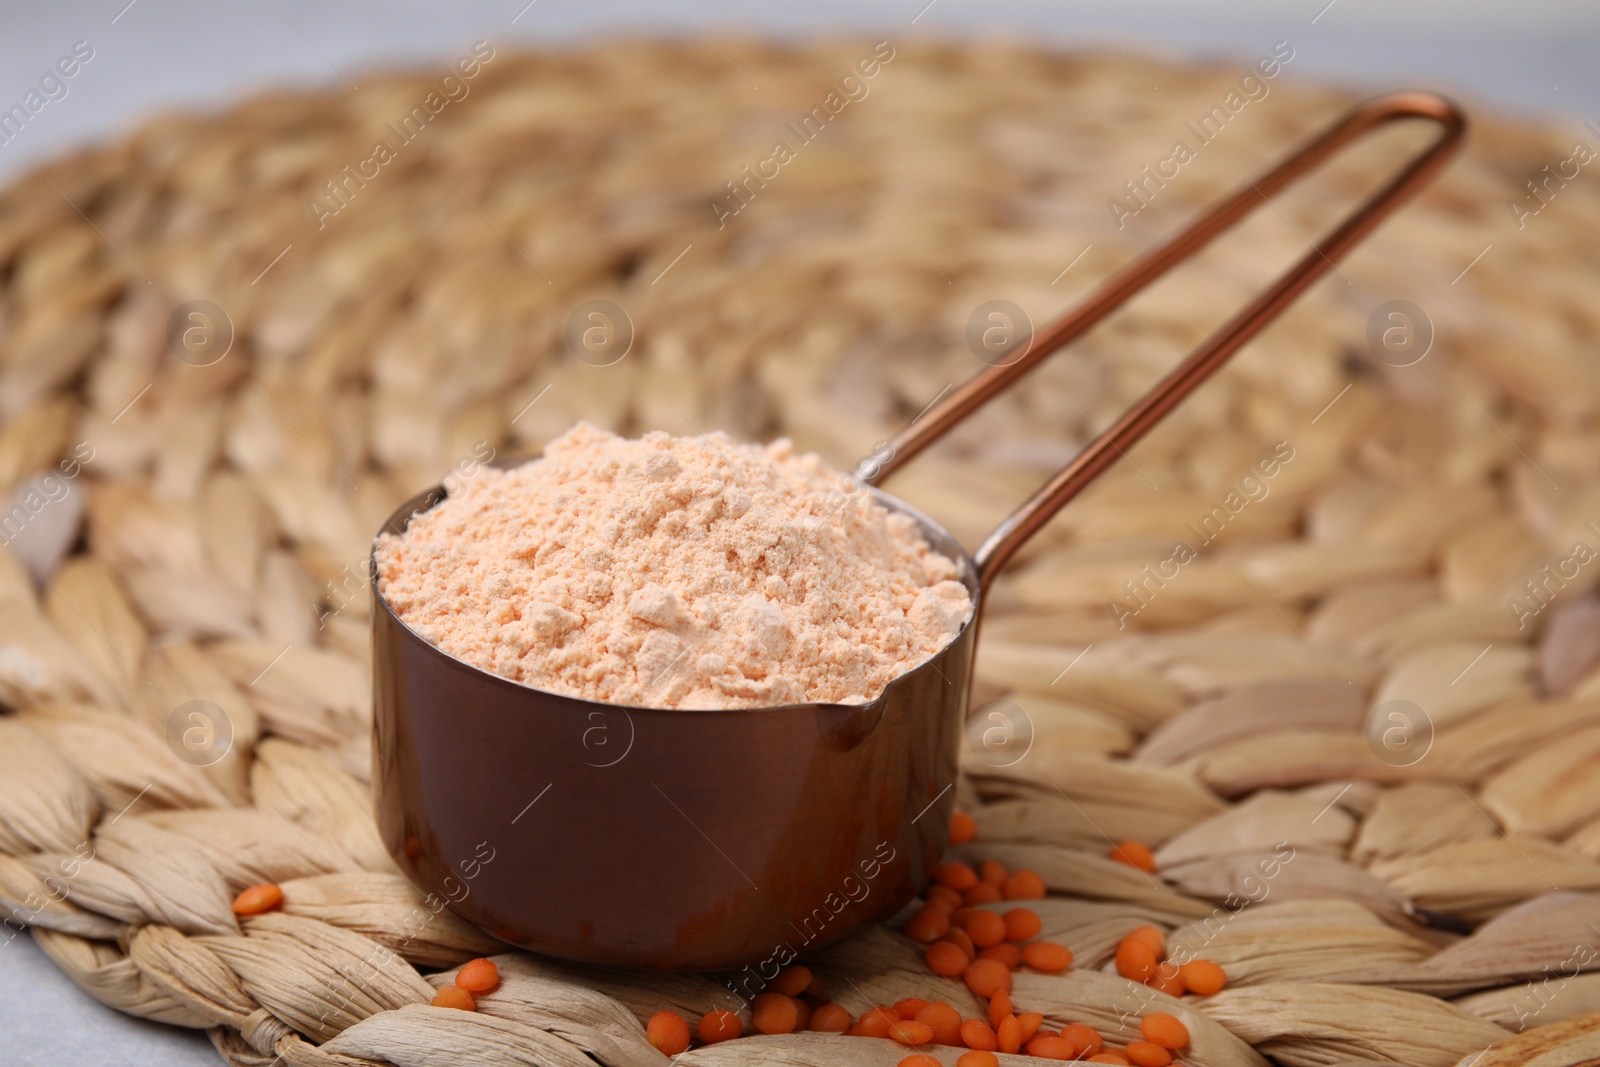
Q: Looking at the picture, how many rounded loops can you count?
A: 1